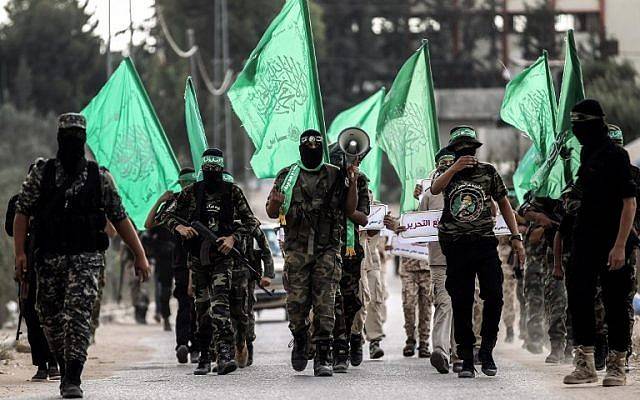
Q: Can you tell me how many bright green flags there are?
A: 7